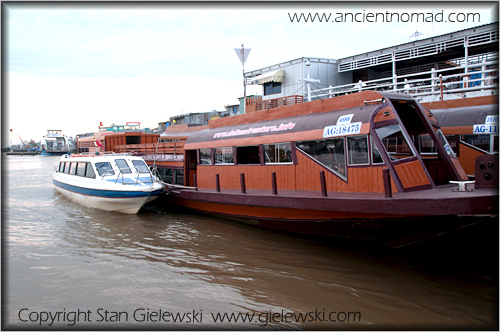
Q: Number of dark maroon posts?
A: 6